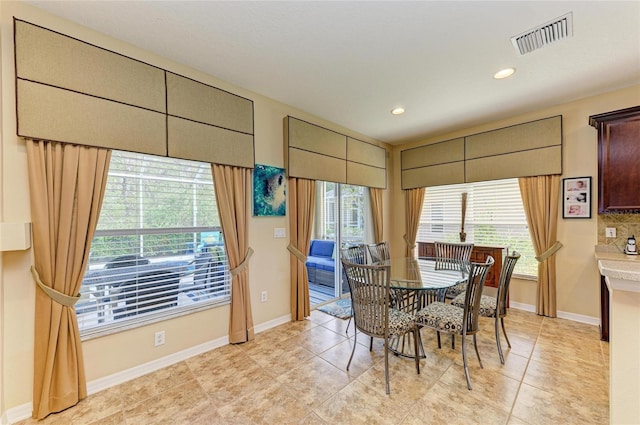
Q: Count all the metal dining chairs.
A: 6